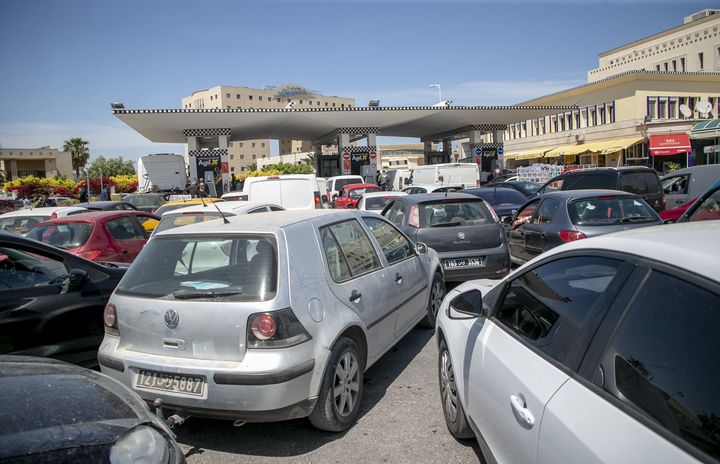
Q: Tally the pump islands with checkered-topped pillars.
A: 3